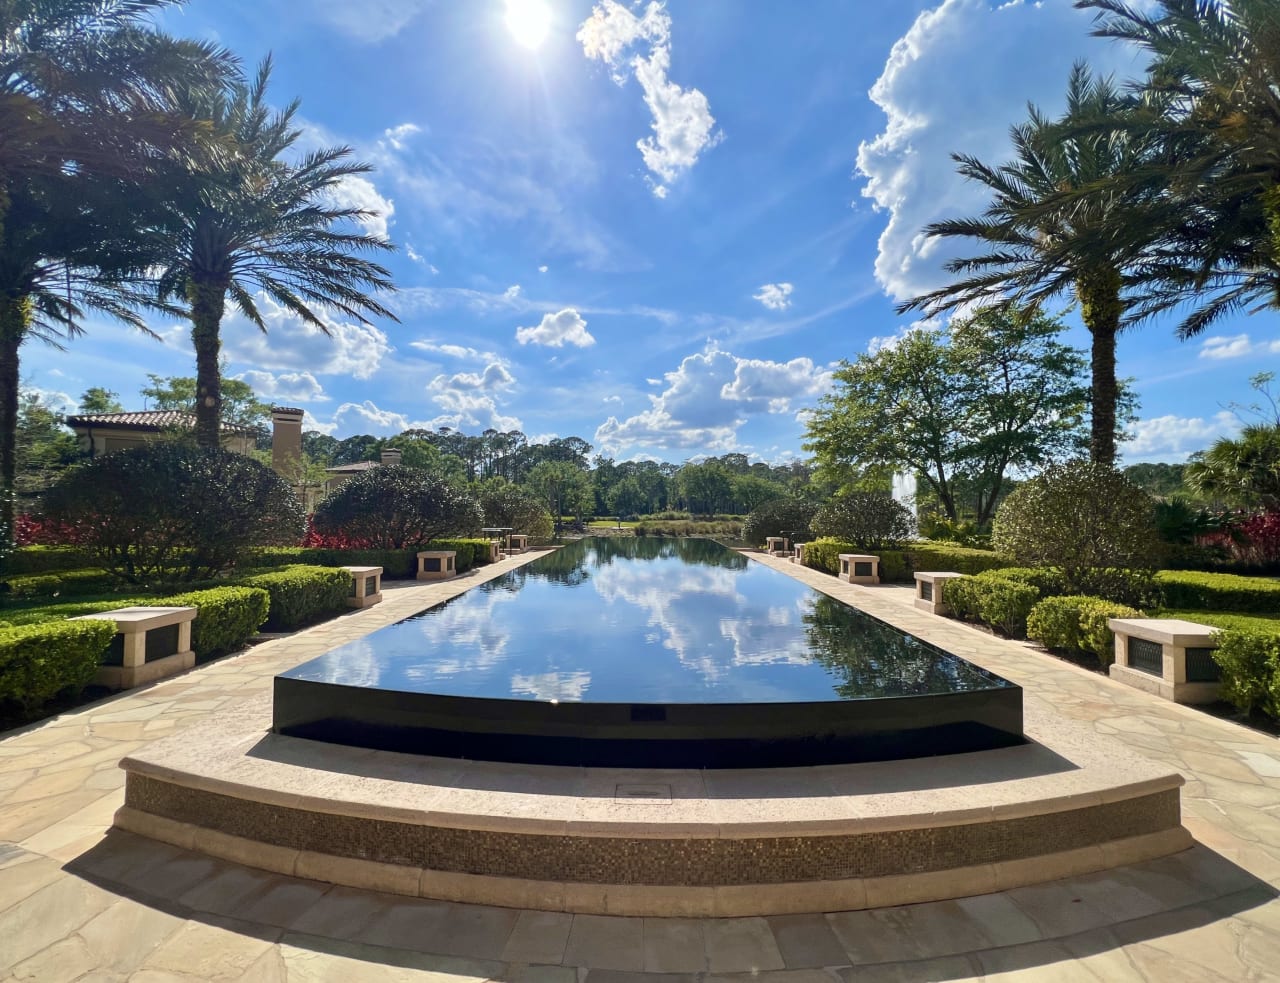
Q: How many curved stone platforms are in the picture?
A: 1